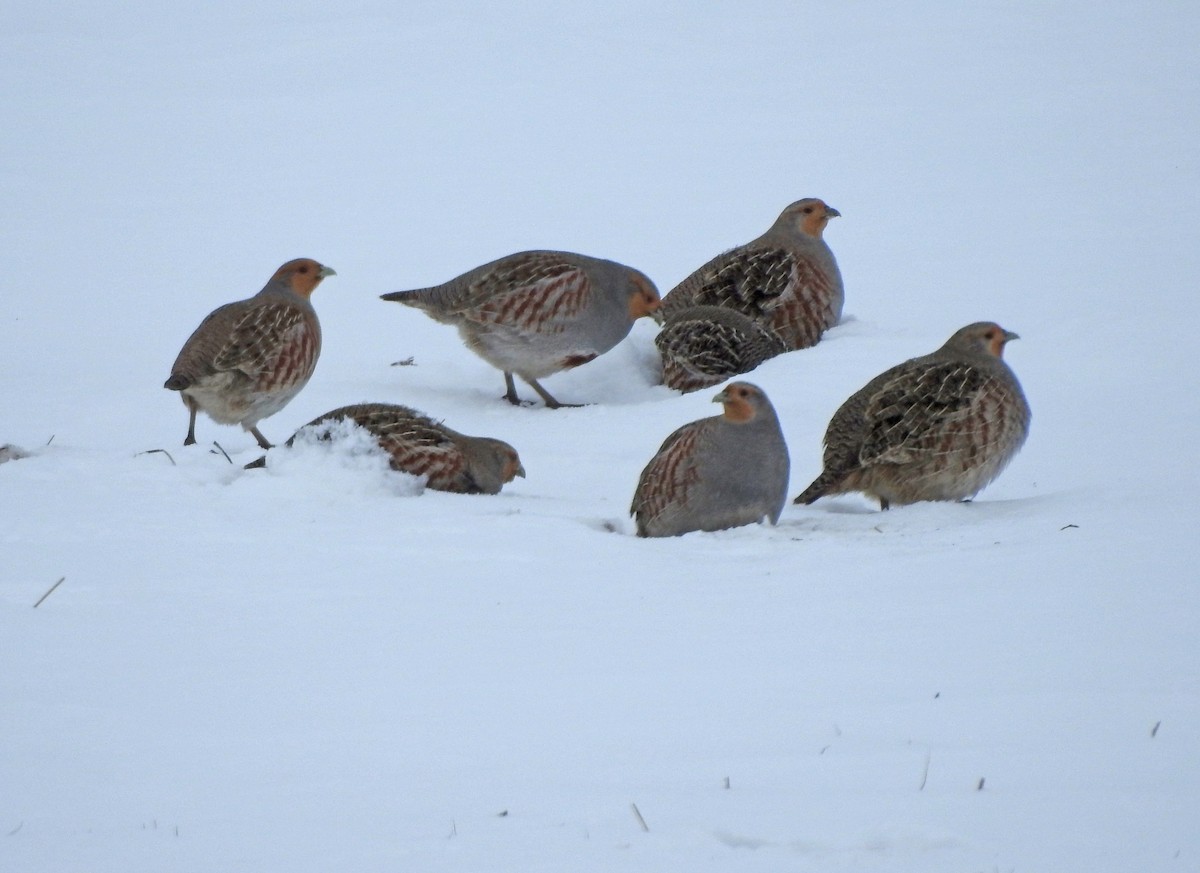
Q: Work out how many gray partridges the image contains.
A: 7